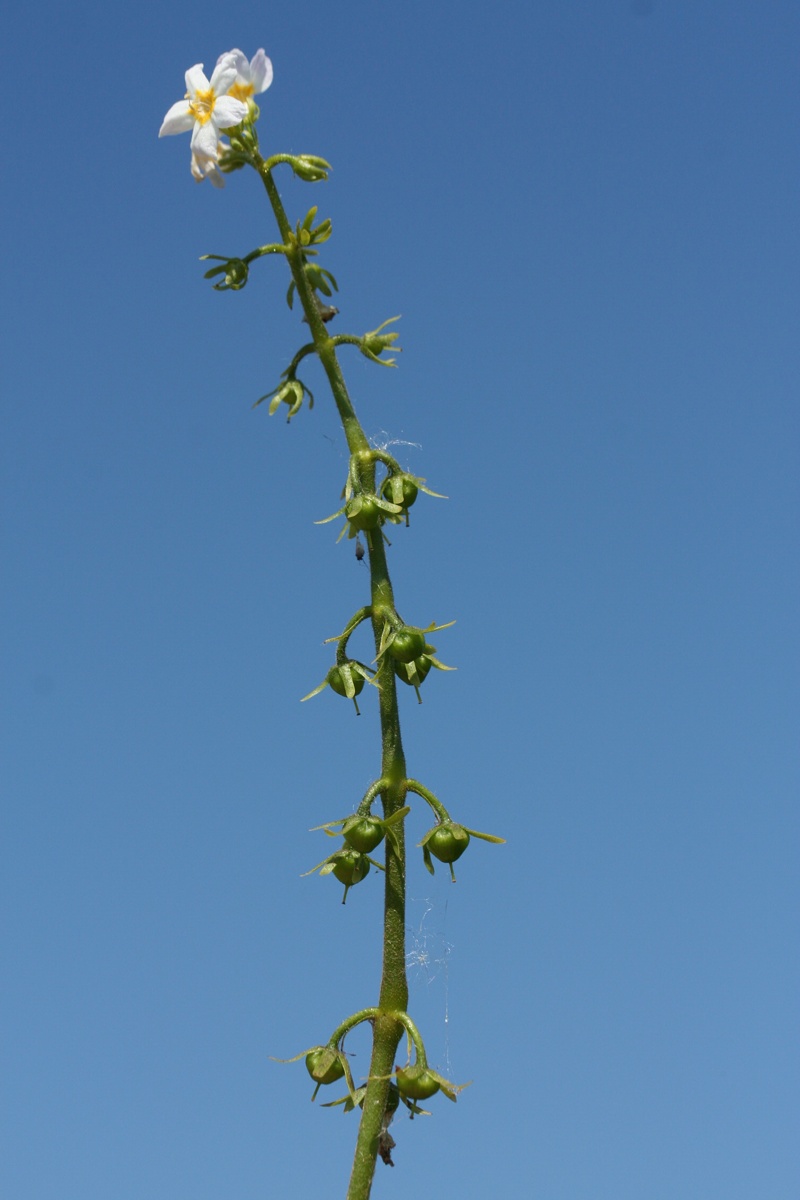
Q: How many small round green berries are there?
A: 11